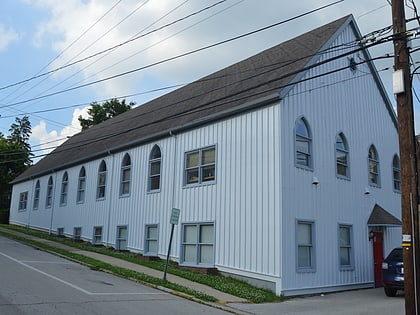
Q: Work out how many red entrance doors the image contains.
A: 1